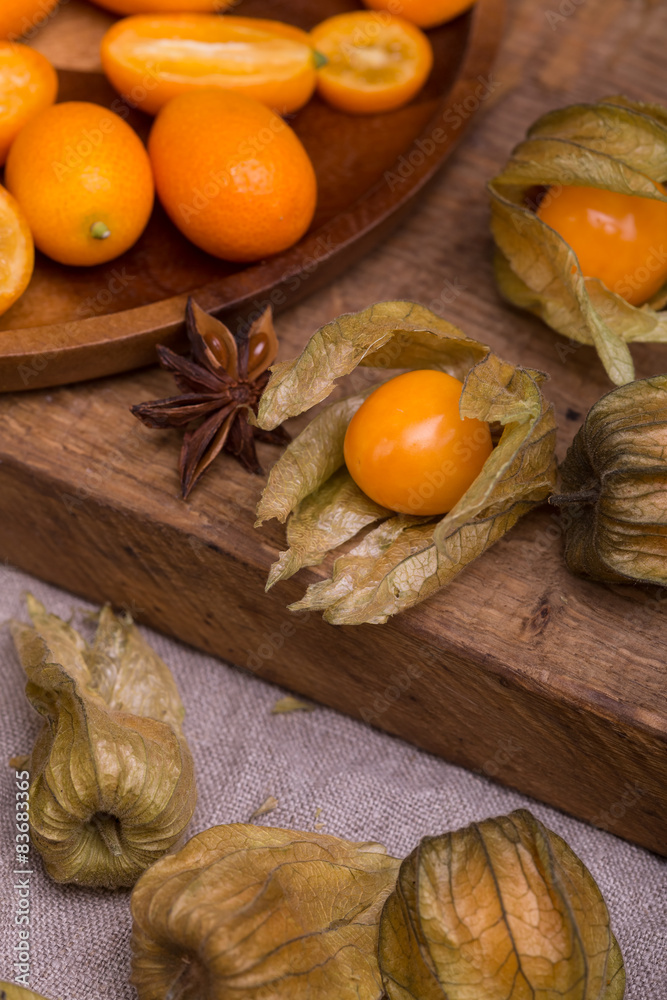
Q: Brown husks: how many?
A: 6